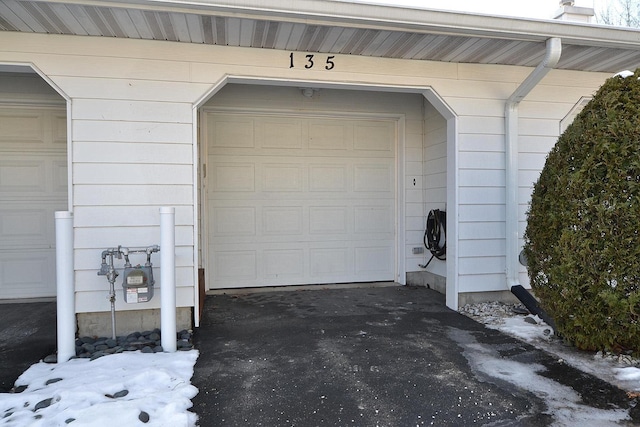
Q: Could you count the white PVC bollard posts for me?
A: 2